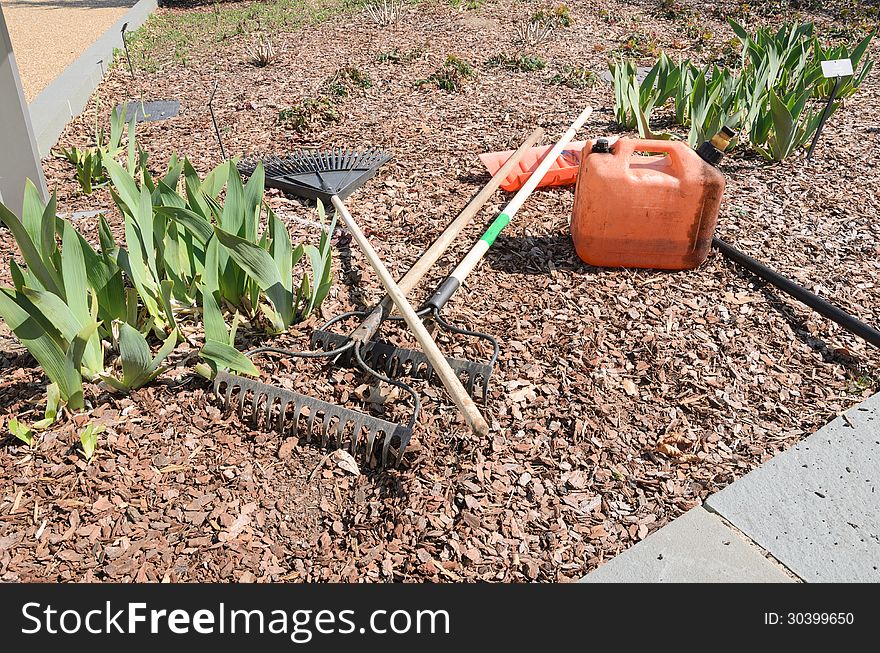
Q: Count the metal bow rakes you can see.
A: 2